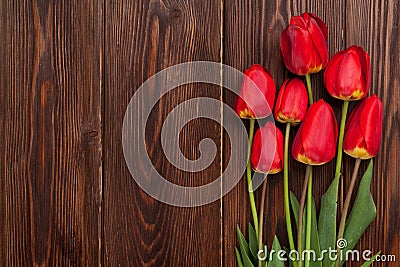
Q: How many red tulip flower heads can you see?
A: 7